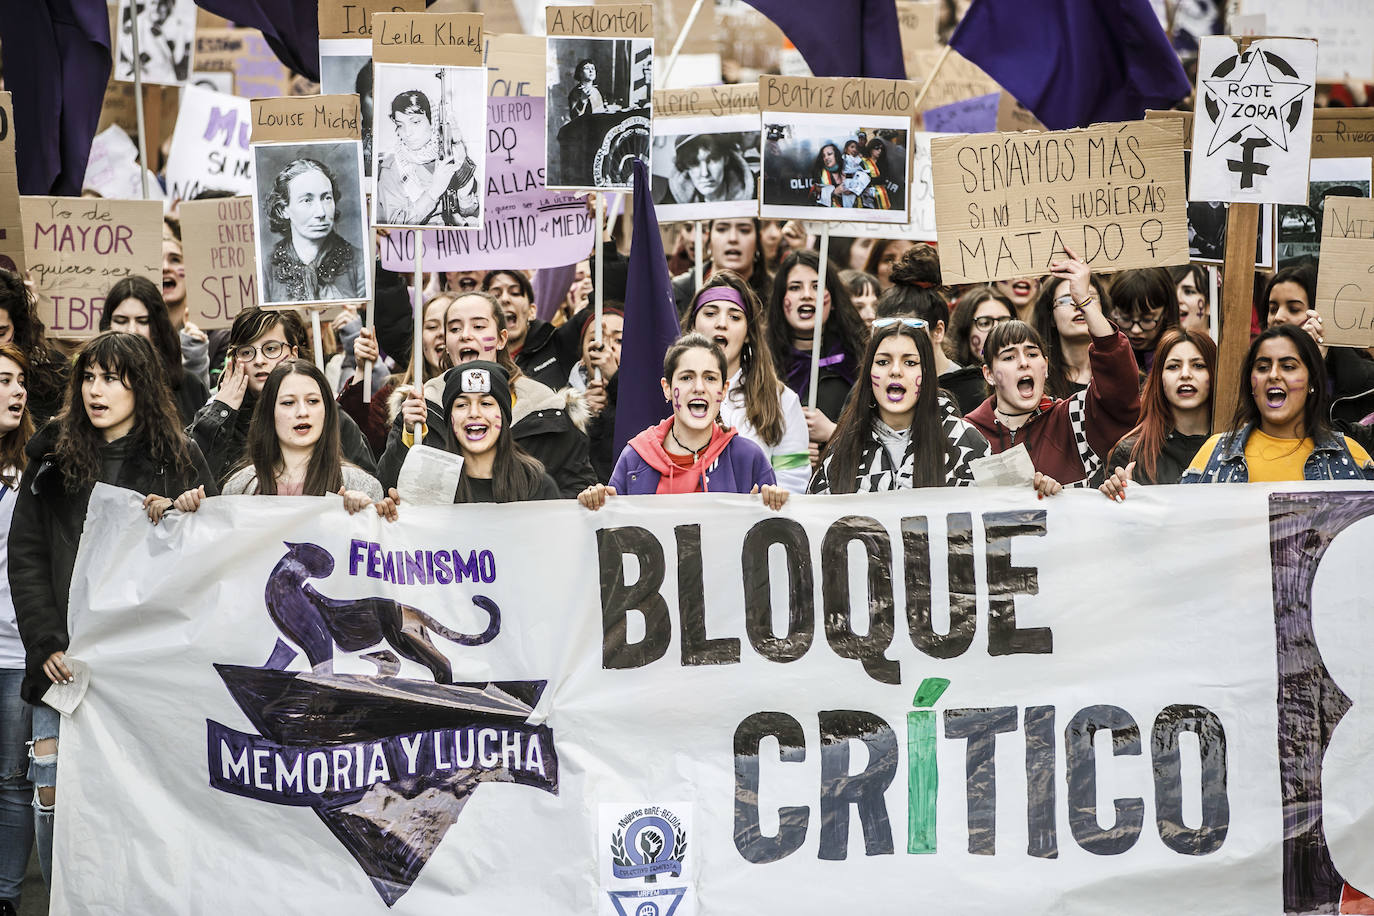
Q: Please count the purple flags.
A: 5